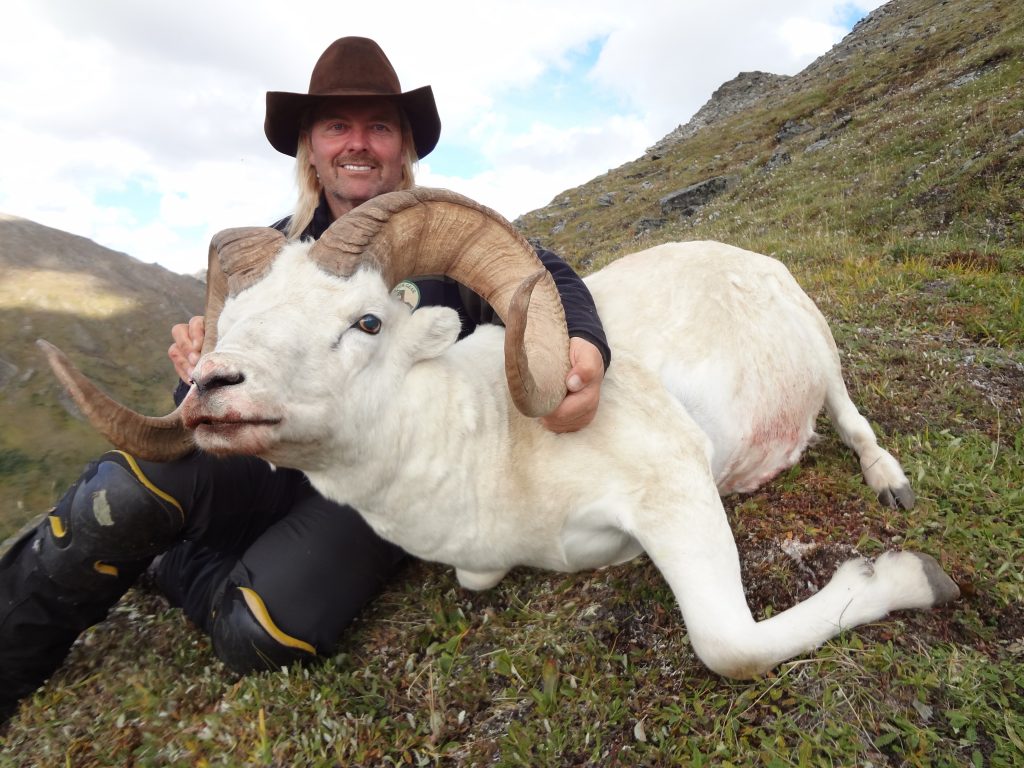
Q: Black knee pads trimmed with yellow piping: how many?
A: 2